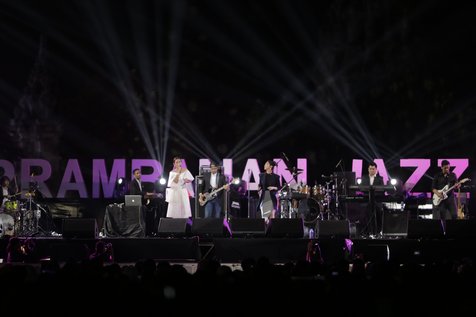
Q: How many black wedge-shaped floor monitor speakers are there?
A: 8